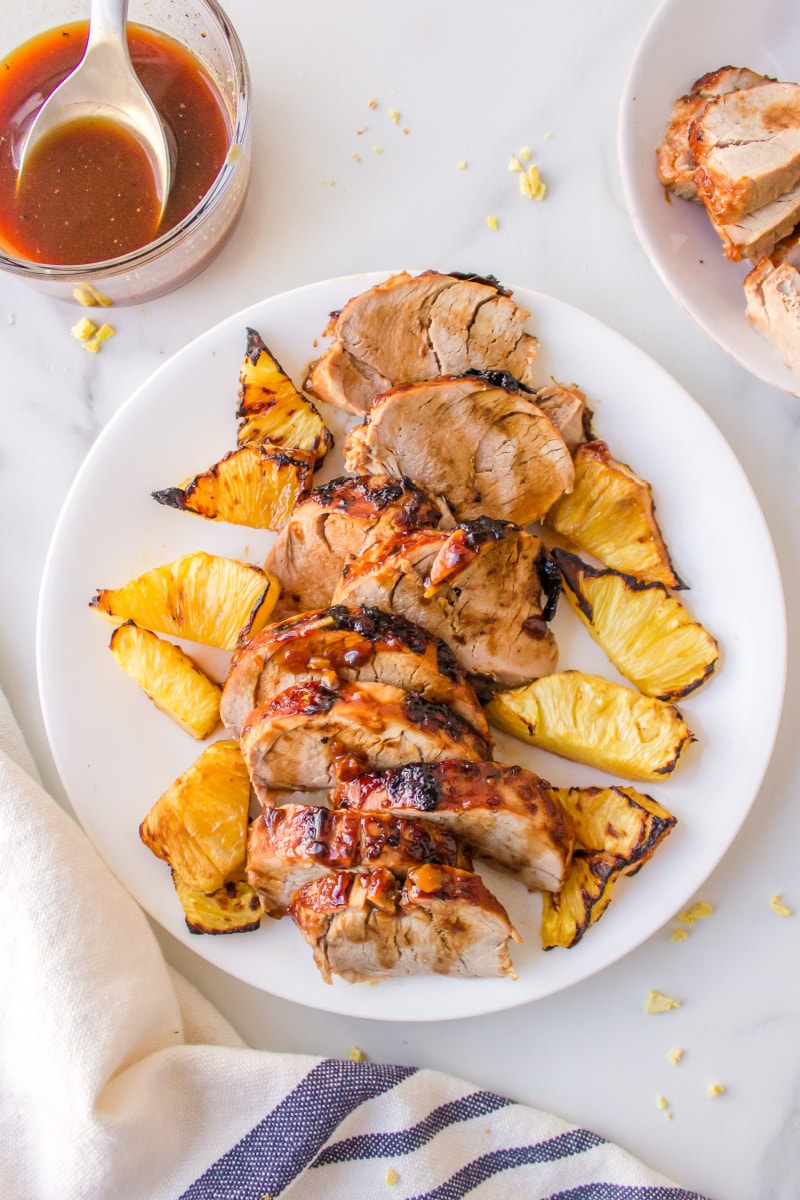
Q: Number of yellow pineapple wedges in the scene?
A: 11